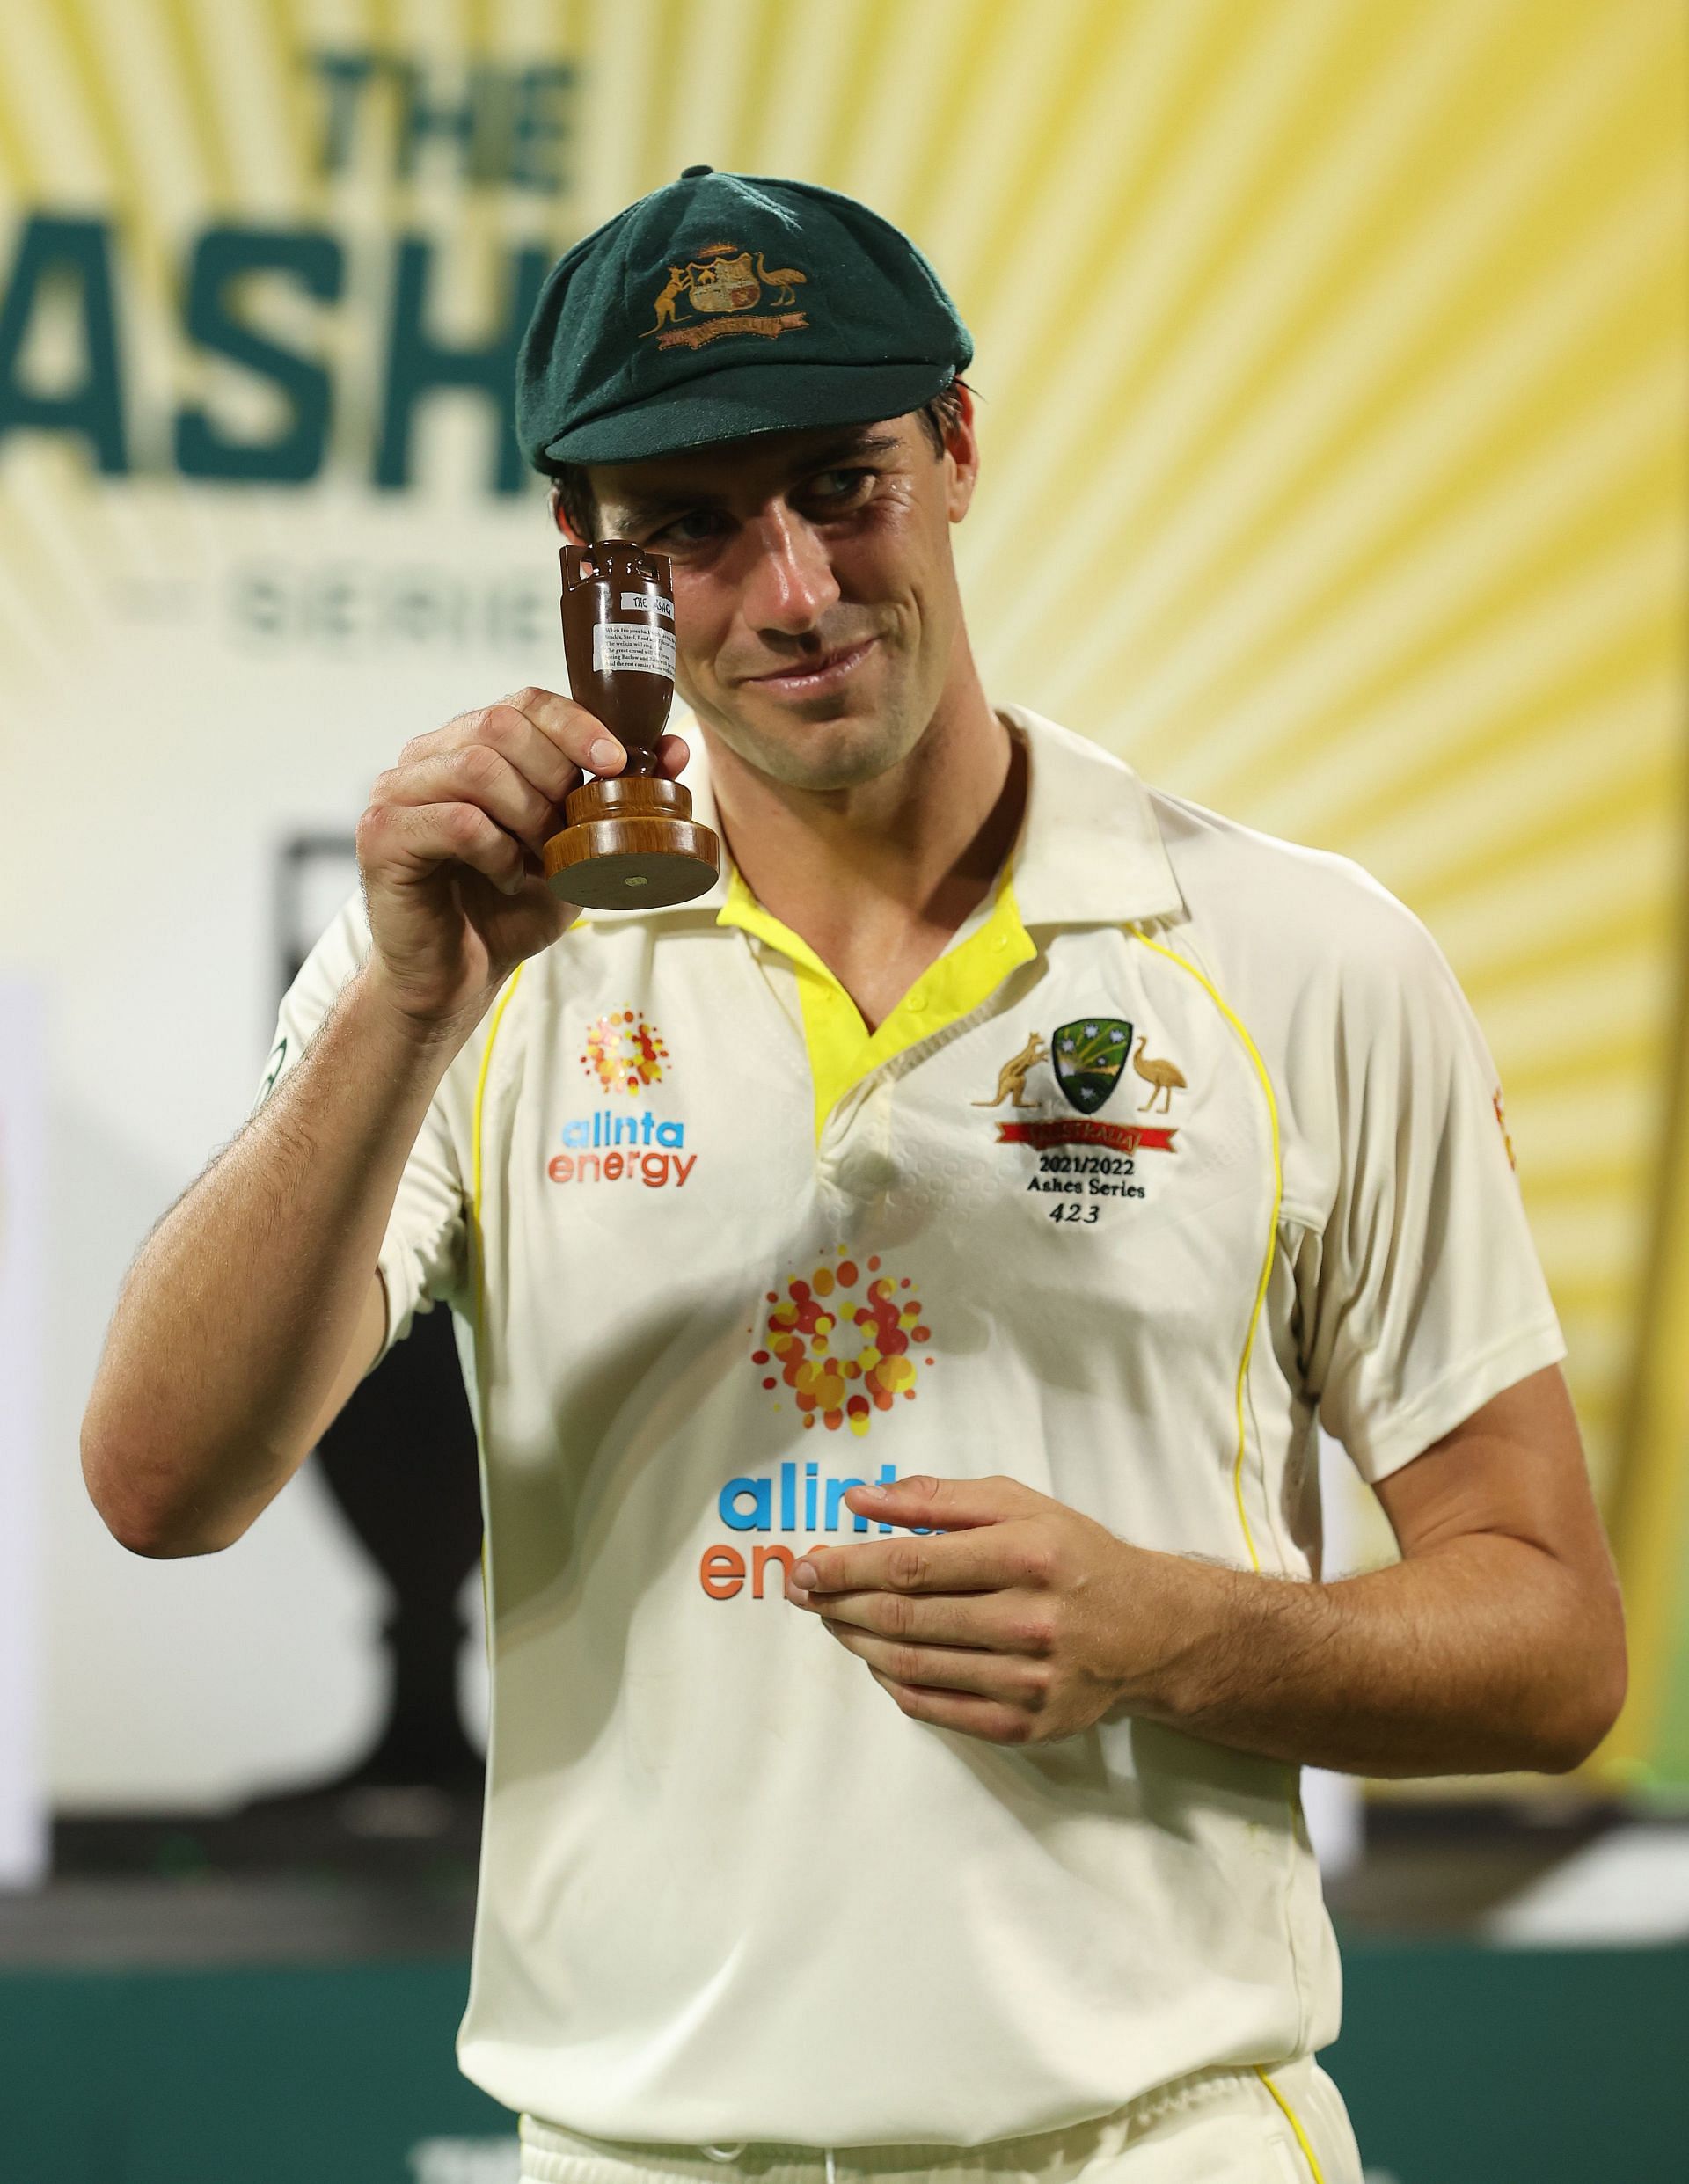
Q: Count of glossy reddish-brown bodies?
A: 1